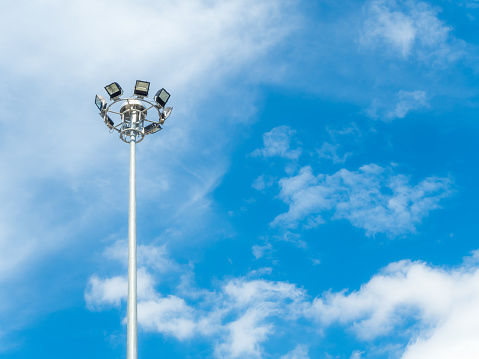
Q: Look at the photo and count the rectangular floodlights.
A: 7